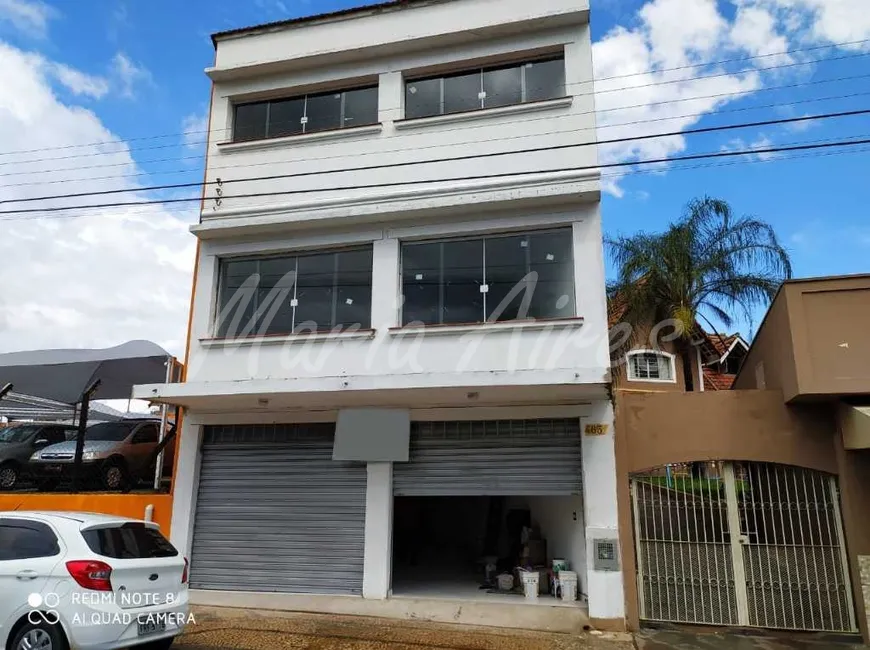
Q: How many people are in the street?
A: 0